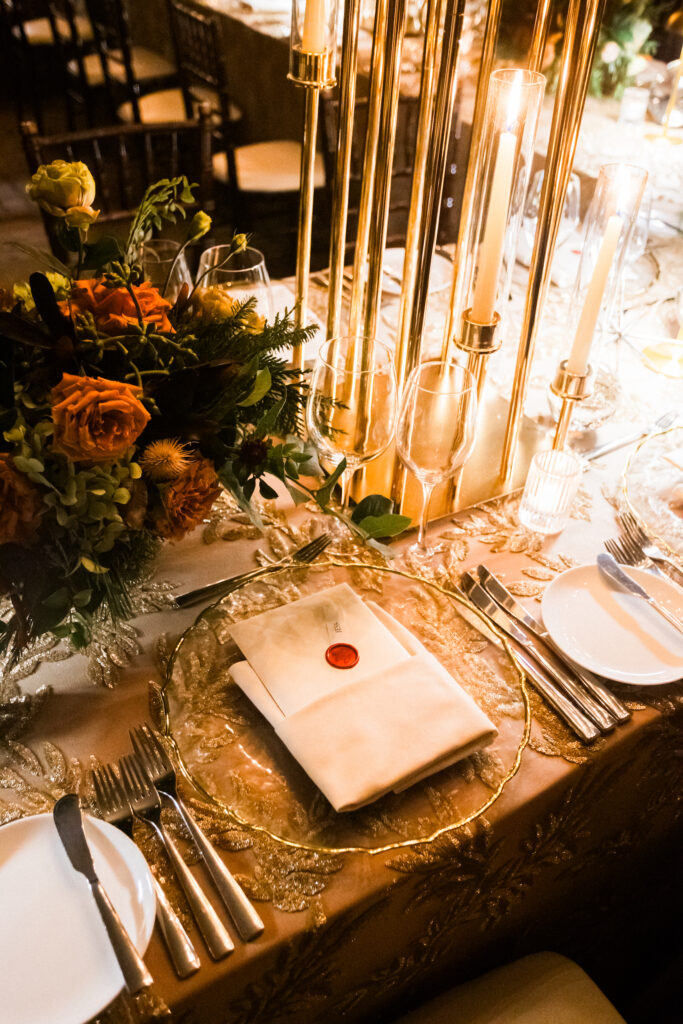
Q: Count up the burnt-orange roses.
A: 4